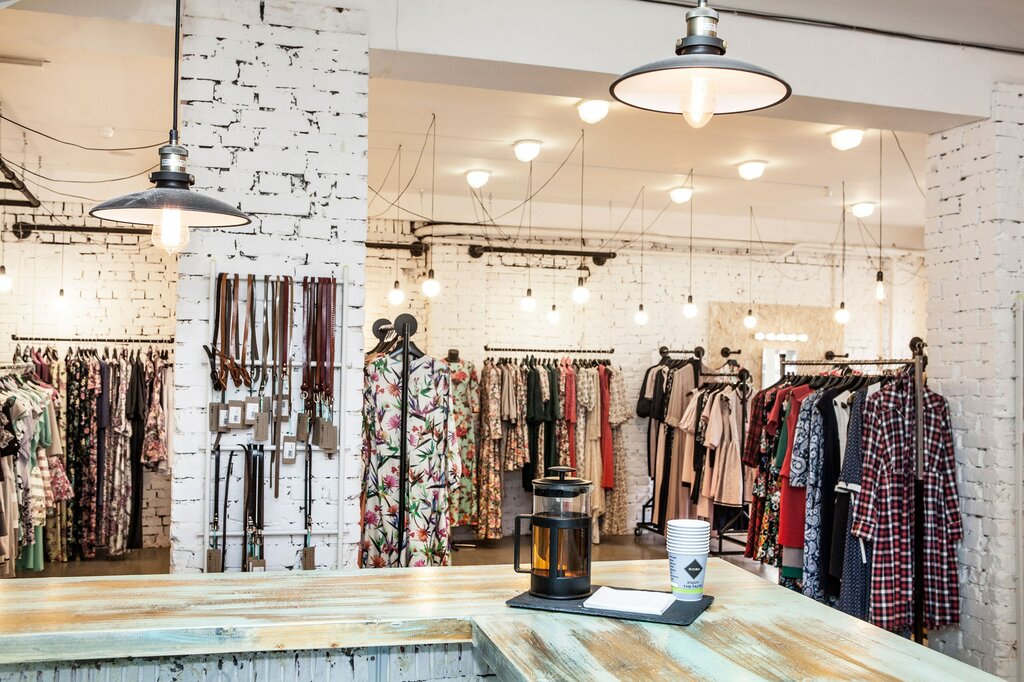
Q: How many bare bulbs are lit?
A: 12